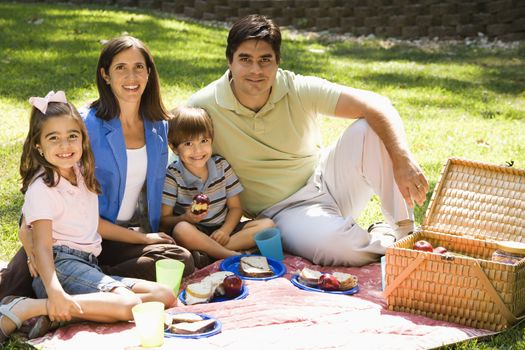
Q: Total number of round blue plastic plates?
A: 4